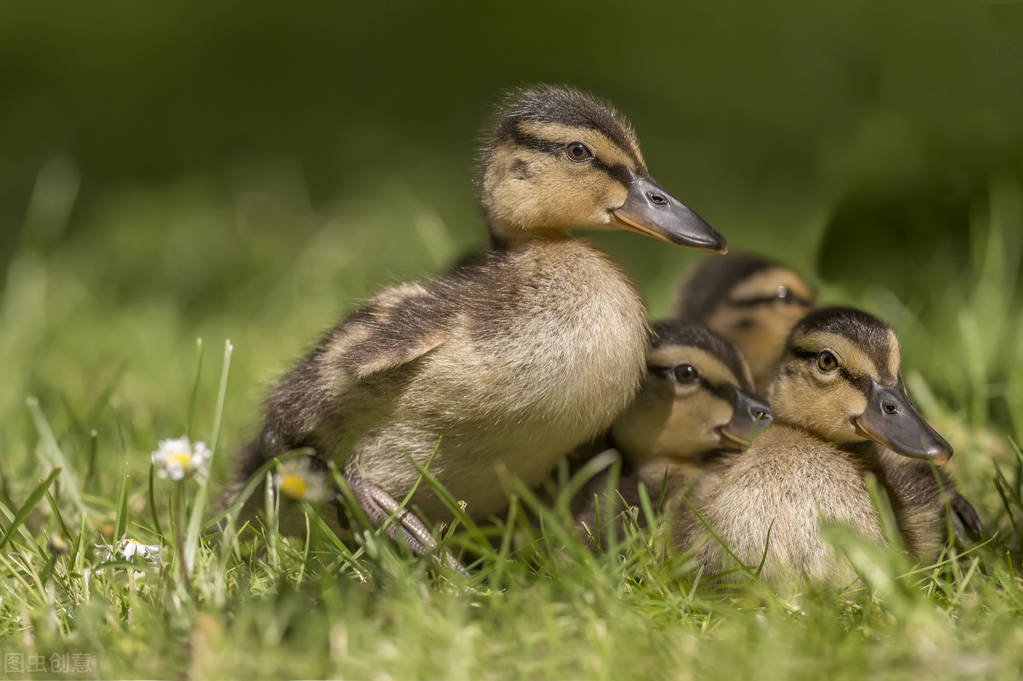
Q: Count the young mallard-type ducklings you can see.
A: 4